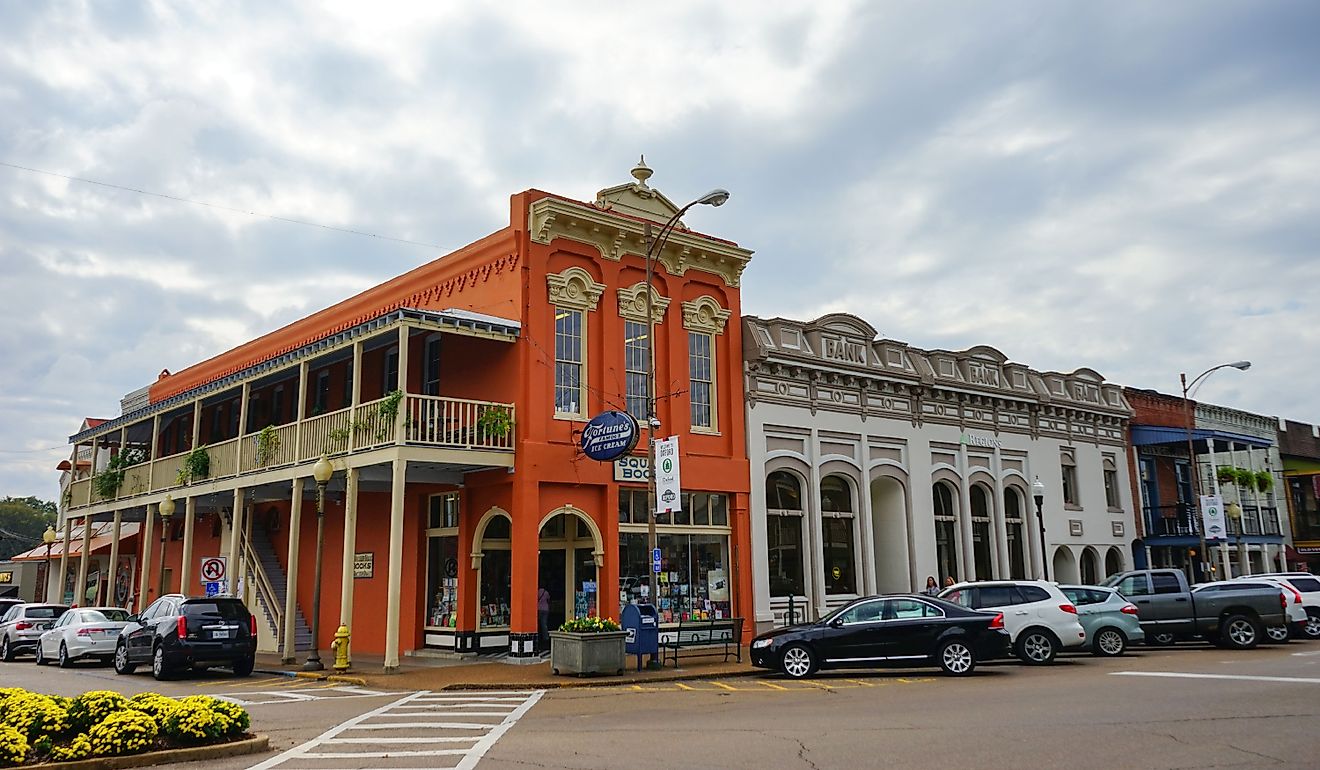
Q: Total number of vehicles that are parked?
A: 10